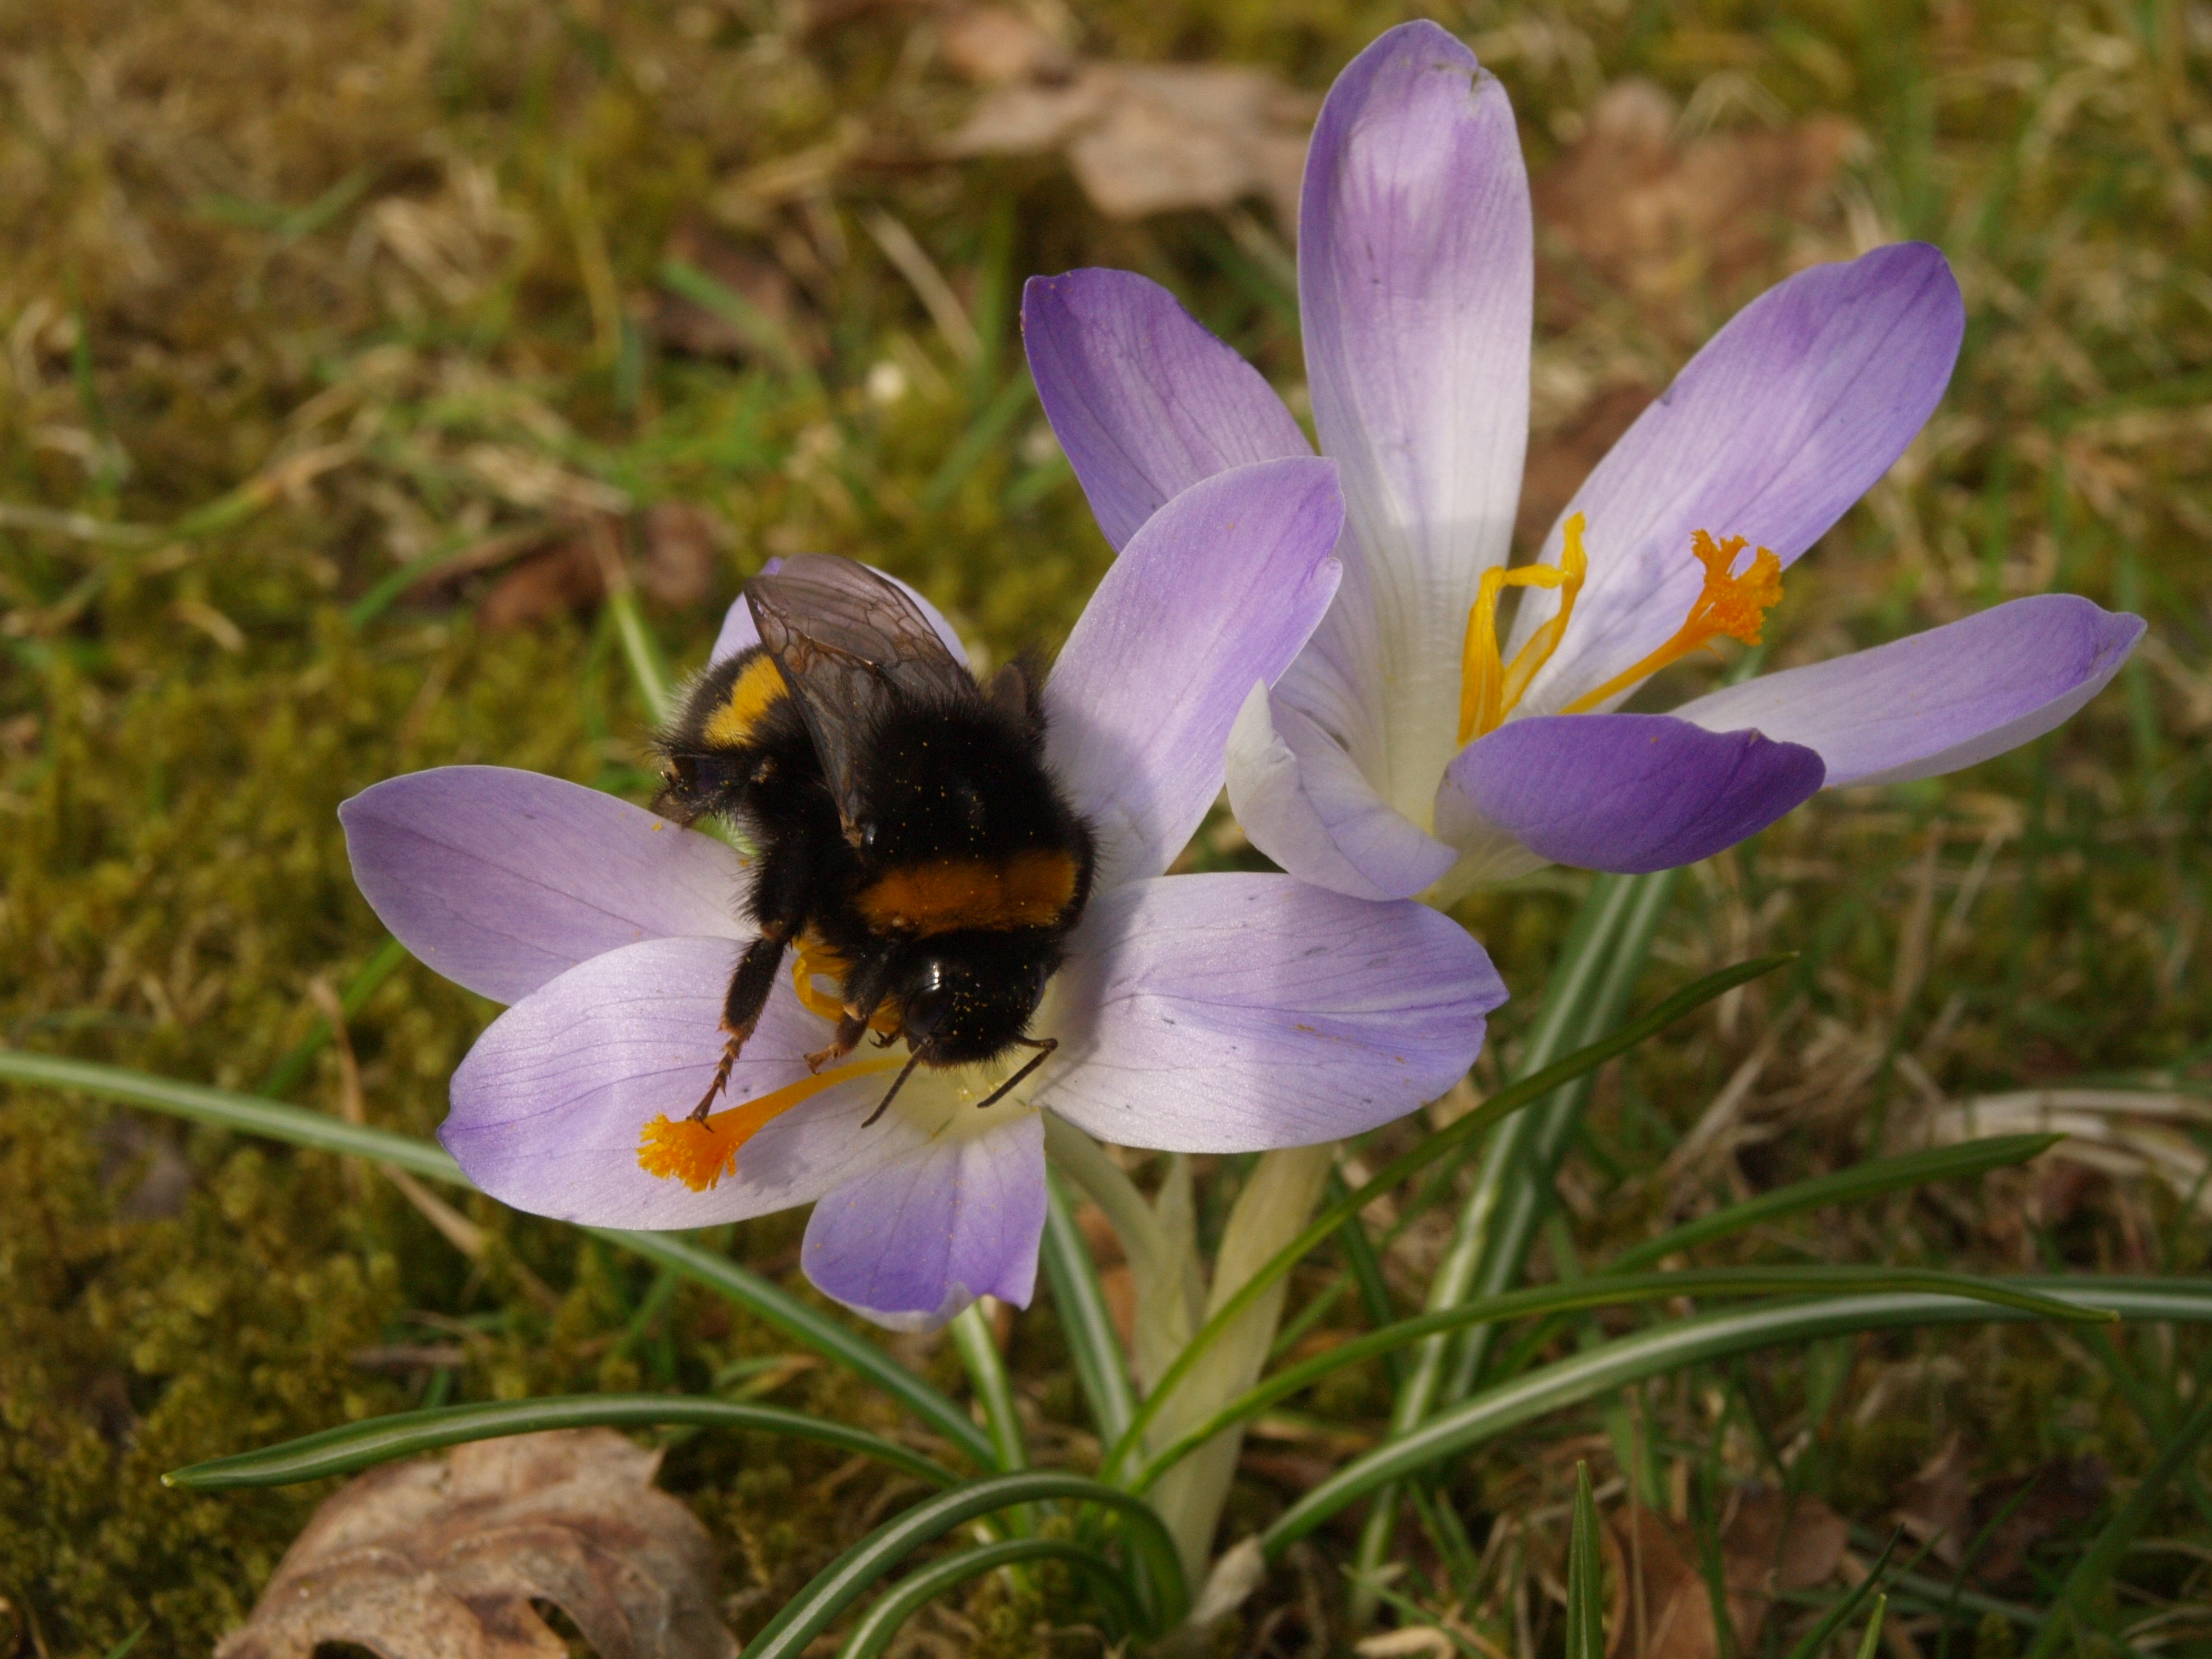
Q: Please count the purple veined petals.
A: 12